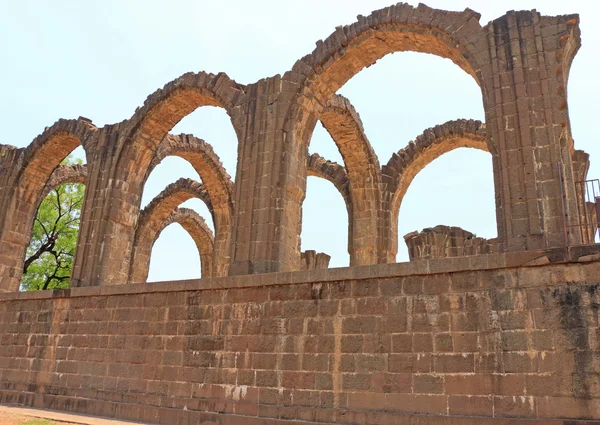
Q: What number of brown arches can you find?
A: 10